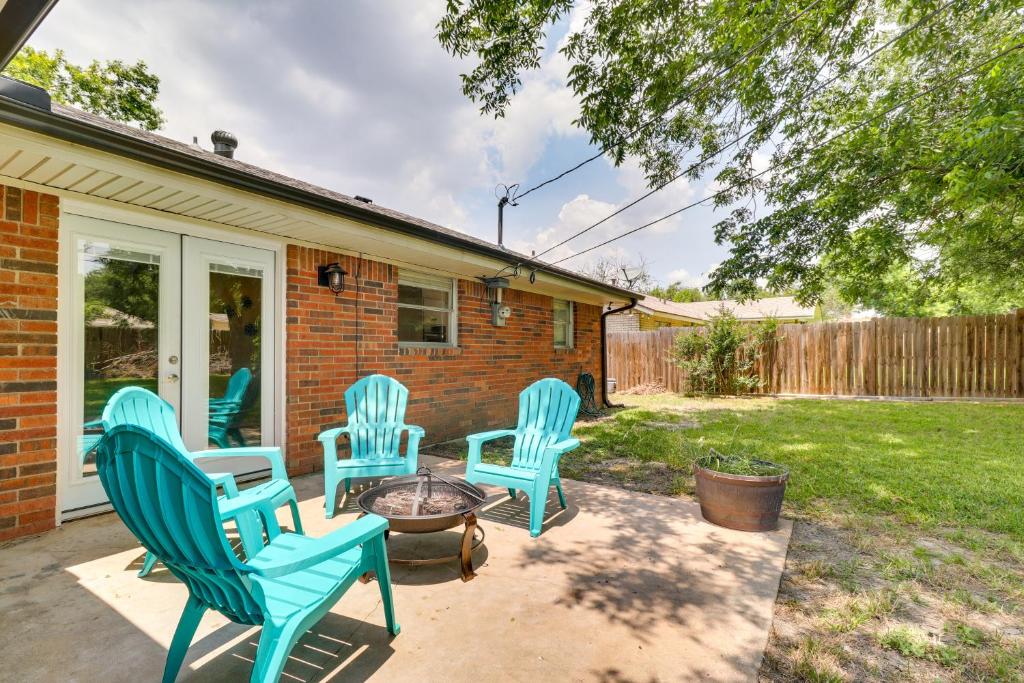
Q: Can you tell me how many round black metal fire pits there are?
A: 1